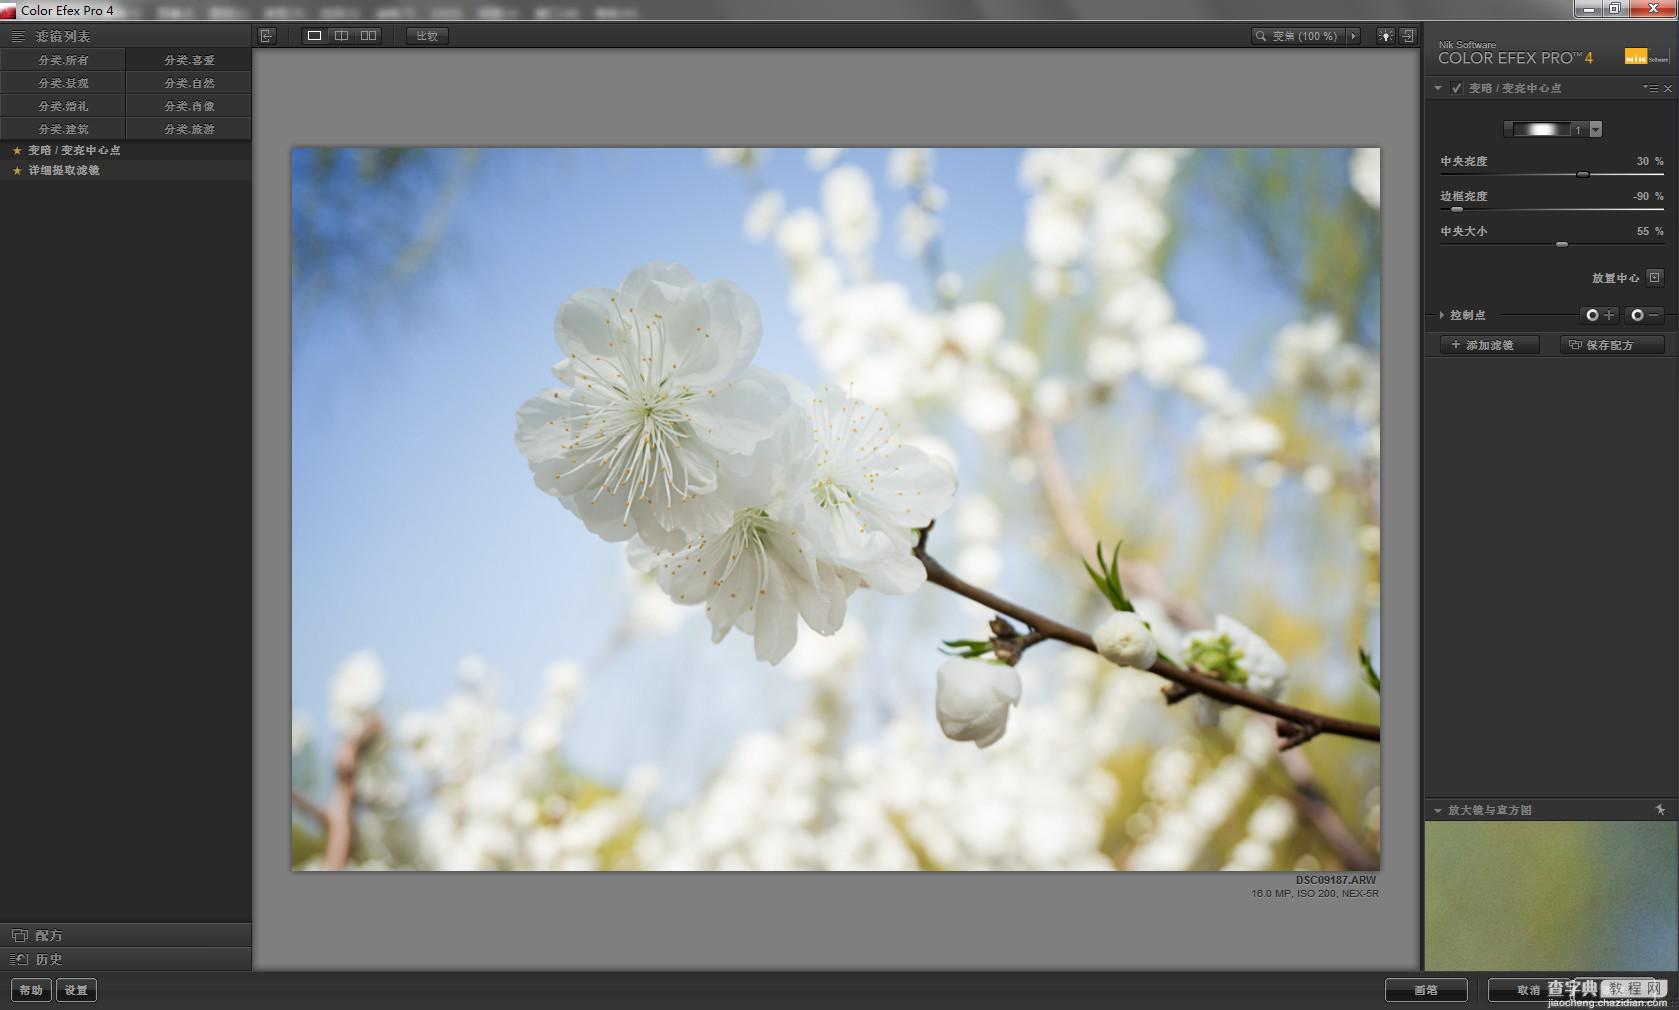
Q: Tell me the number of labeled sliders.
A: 3